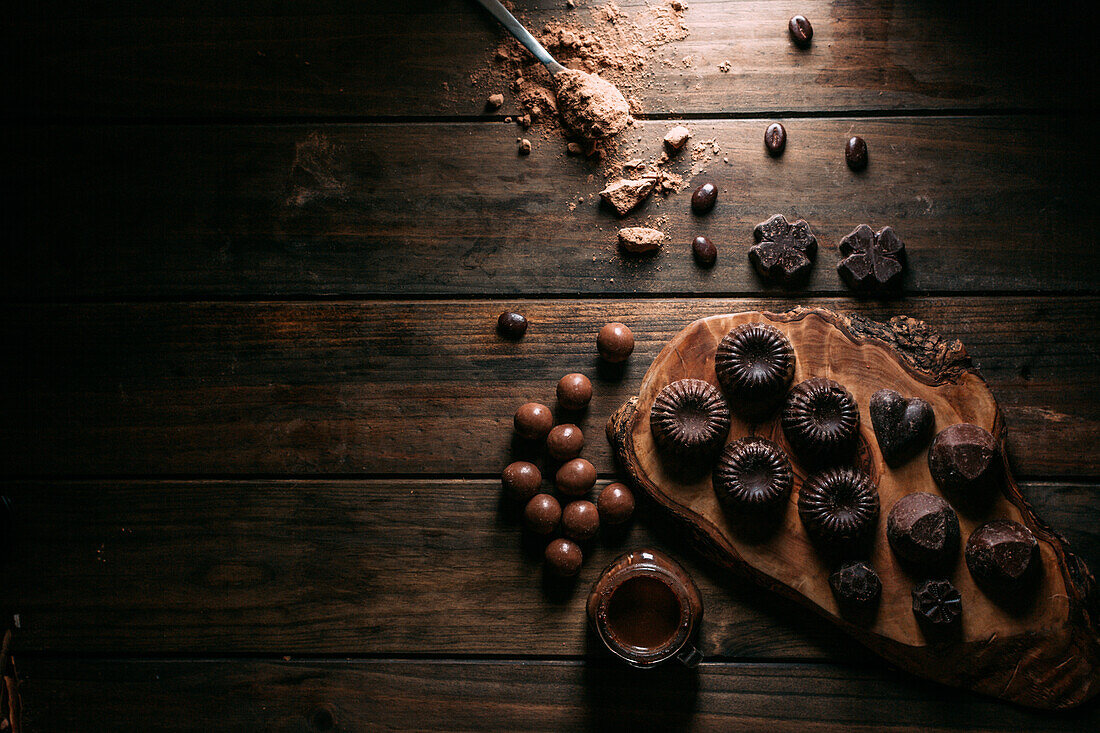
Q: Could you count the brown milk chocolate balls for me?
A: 10